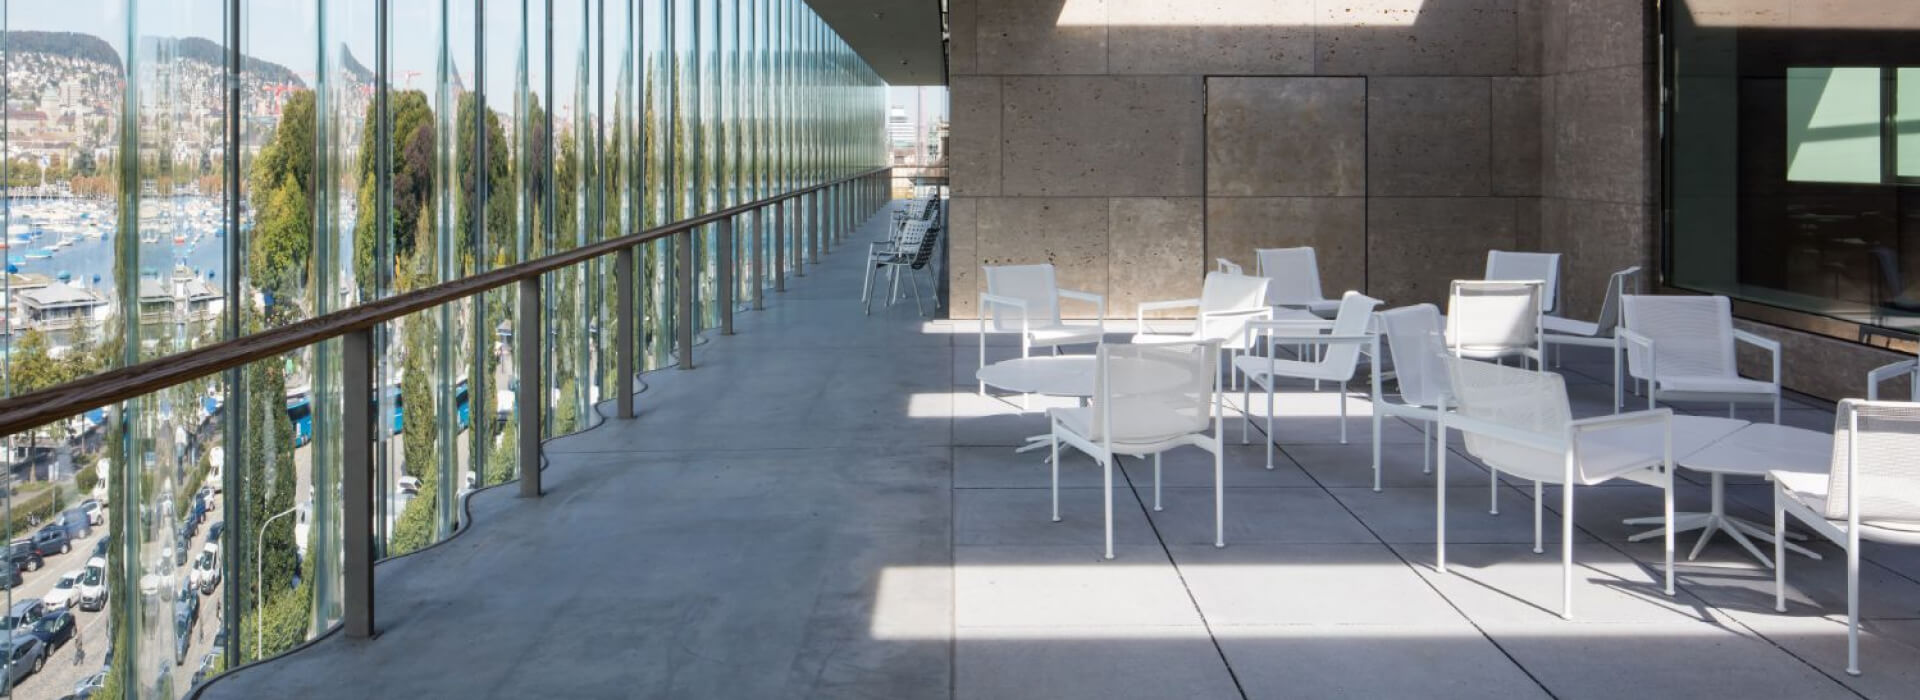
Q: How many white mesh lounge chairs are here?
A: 14